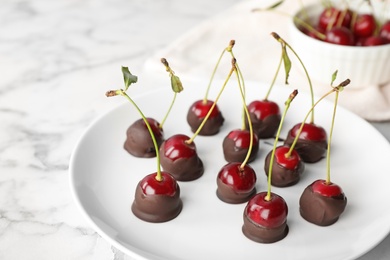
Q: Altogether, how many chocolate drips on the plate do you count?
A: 2